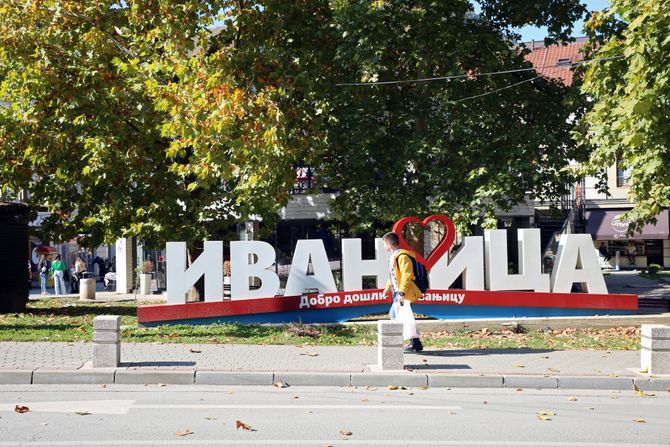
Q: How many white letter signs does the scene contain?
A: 7